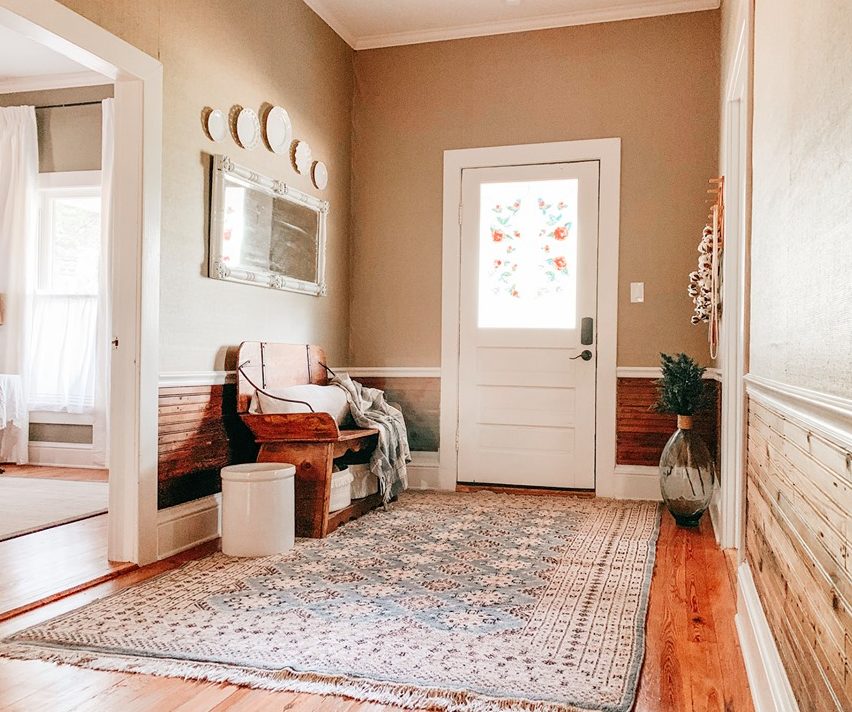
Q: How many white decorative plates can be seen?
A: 5